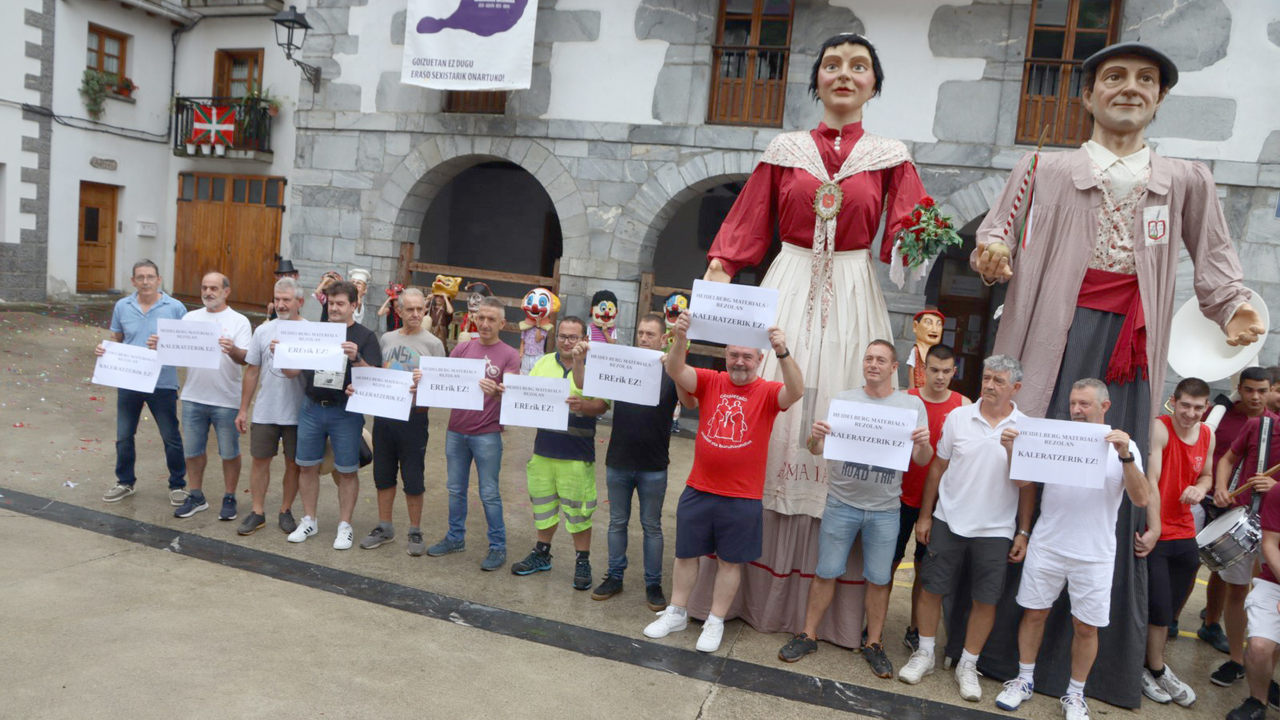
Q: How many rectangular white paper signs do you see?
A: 10